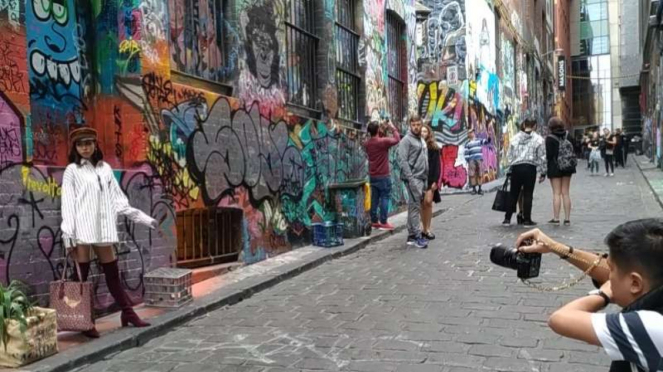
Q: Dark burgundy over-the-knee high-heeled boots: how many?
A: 2